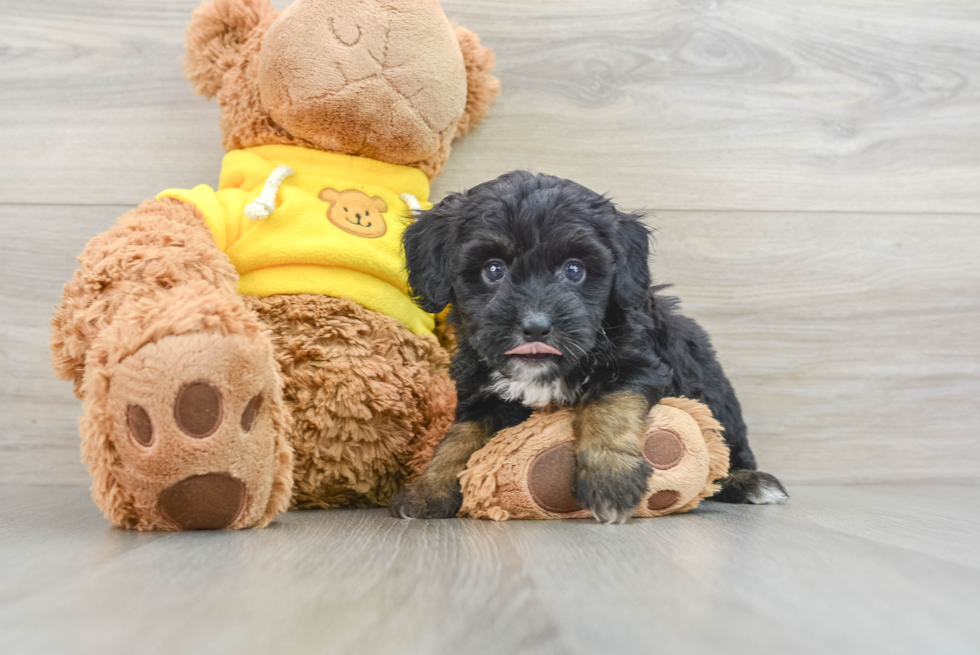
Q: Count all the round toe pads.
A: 5